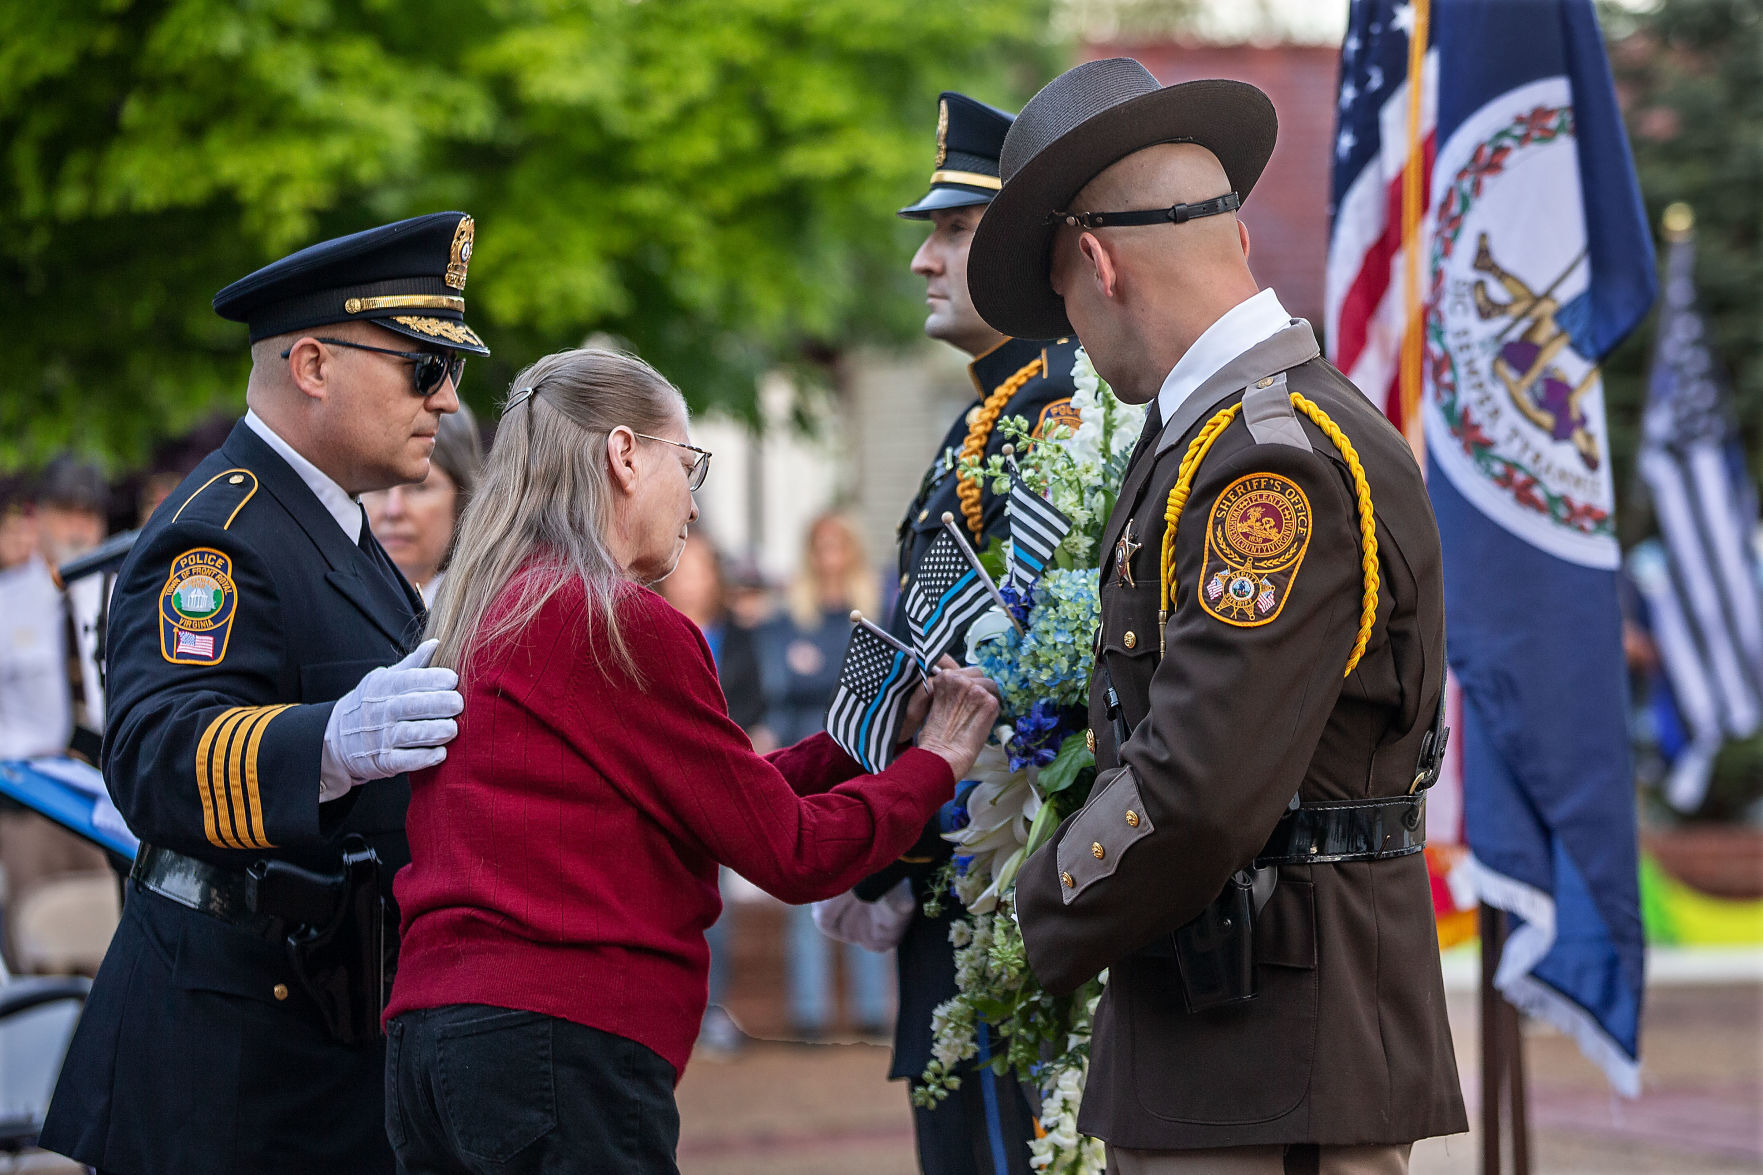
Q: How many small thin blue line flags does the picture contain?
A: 3